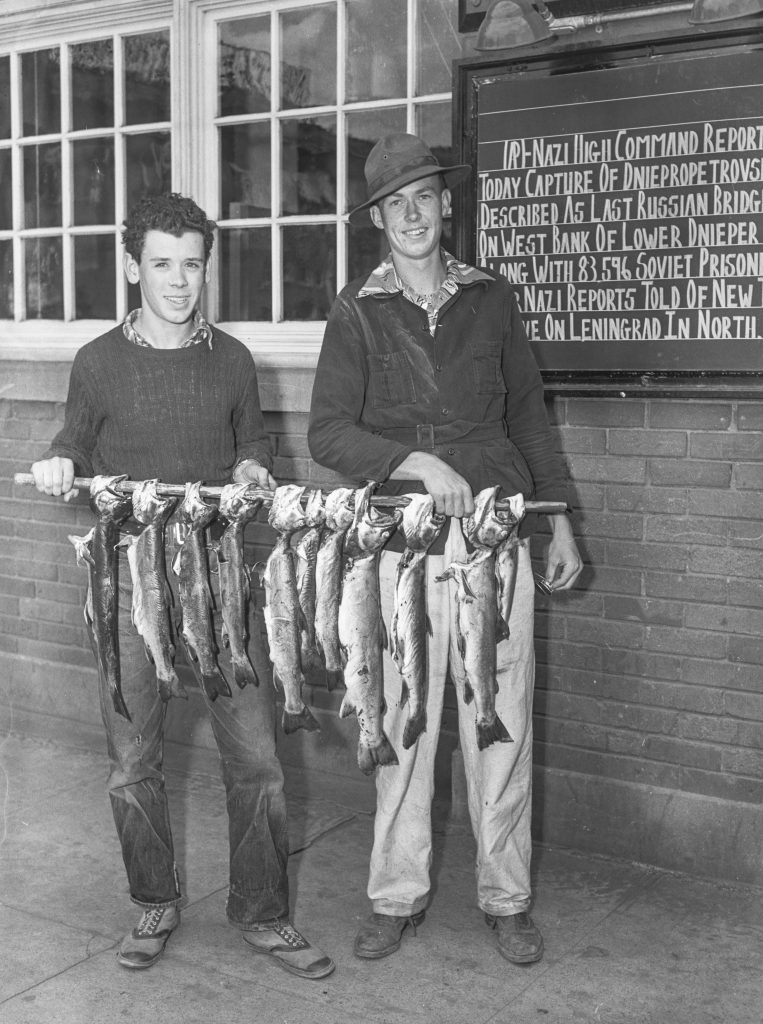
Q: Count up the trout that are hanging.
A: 11